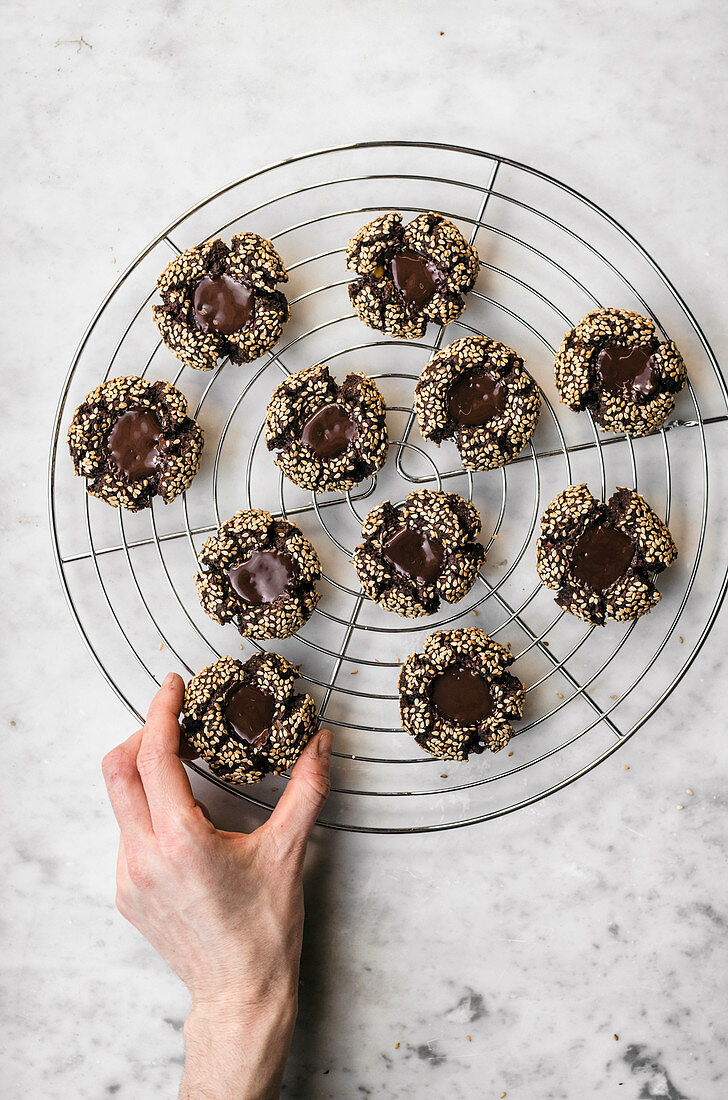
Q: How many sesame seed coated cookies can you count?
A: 11